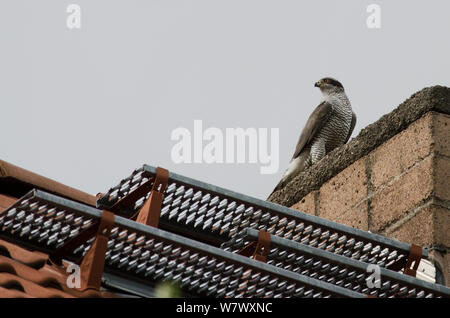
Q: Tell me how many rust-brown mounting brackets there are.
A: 4